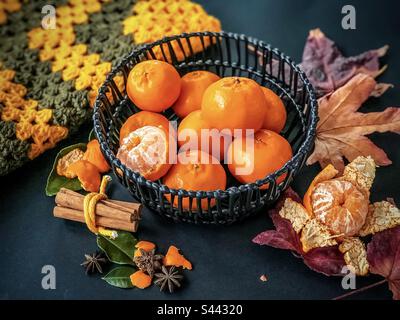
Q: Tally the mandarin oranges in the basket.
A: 8